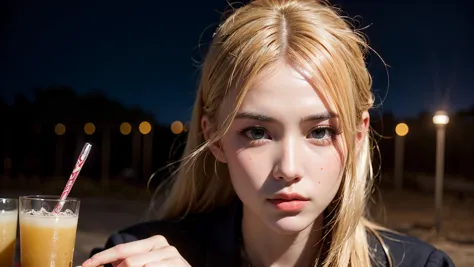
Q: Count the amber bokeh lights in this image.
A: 6